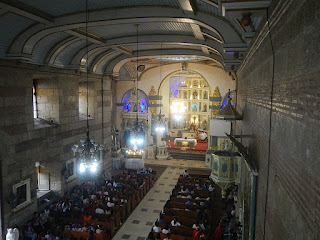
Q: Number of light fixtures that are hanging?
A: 4